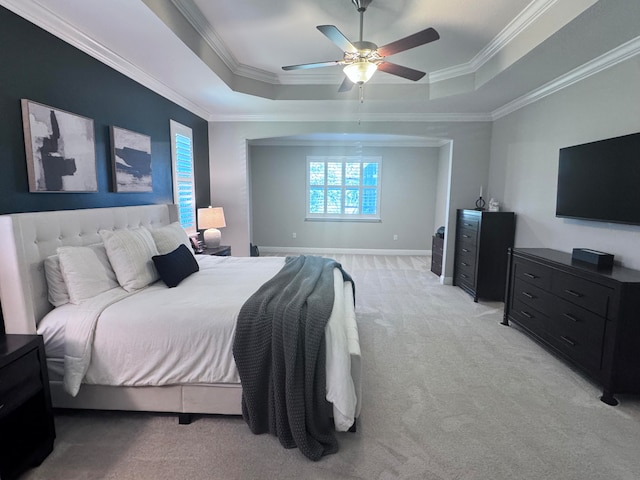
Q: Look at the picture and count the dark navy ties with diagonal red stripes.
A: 0